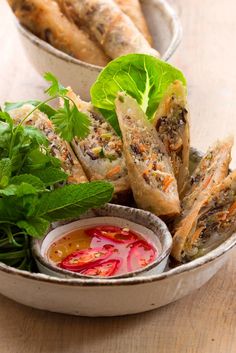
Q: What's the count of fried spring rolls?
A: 9